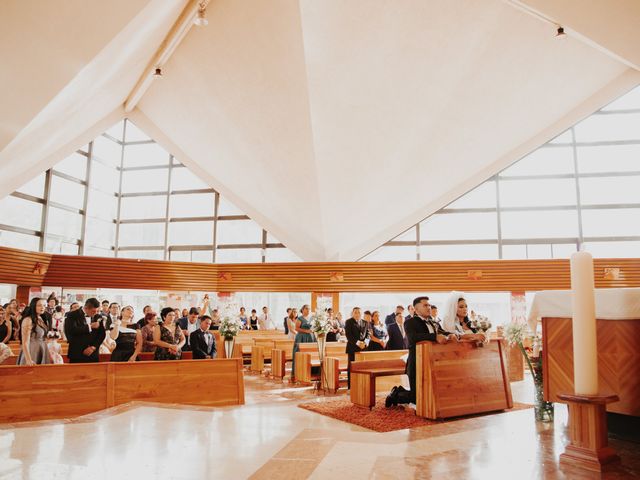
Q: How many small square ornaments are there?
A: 5